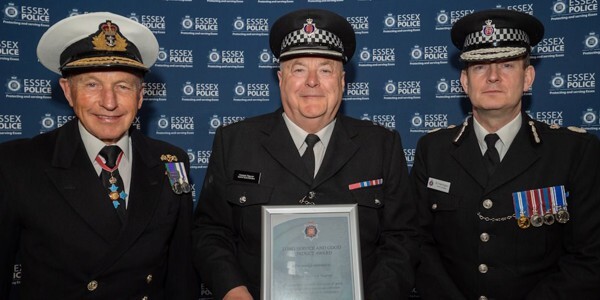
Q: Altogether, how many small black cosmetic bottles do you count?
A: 0